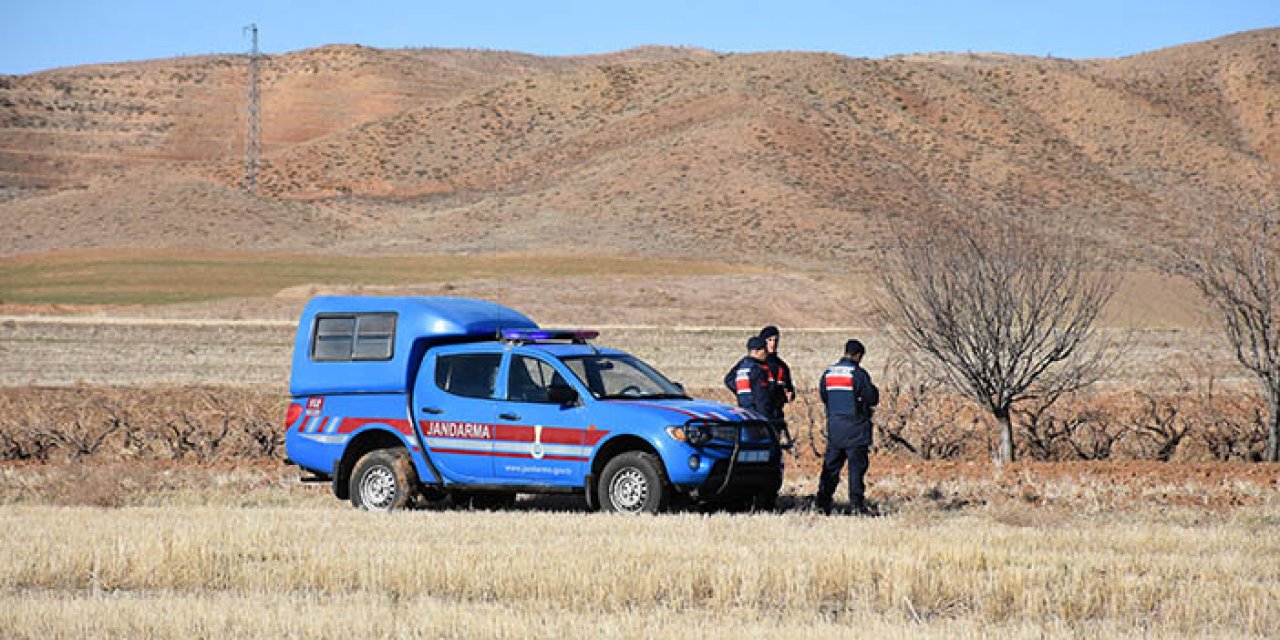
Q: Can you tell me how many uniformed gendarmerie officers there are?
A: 3